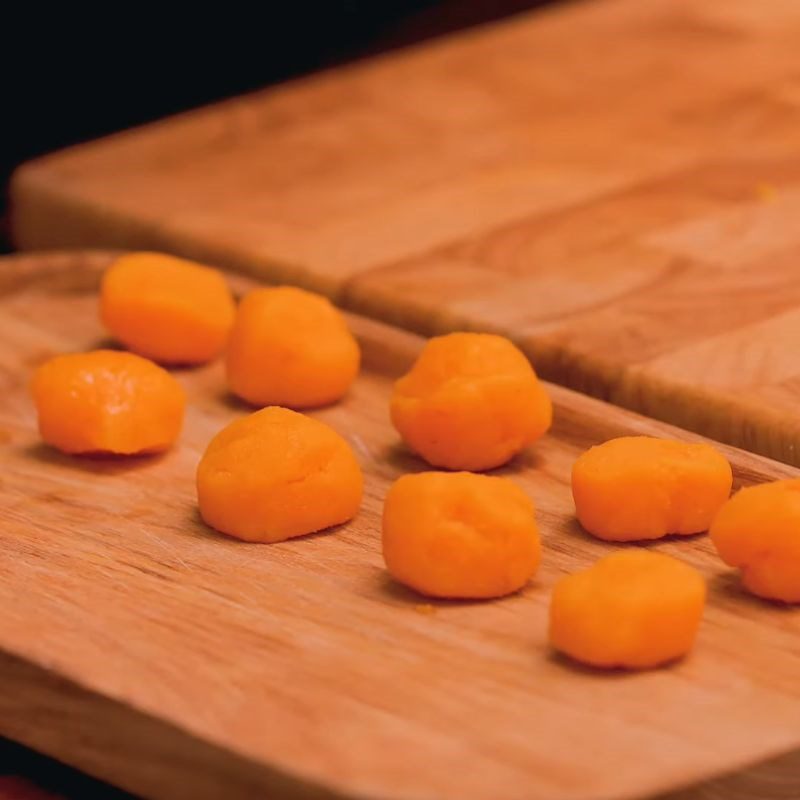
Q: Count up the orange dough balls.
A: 9